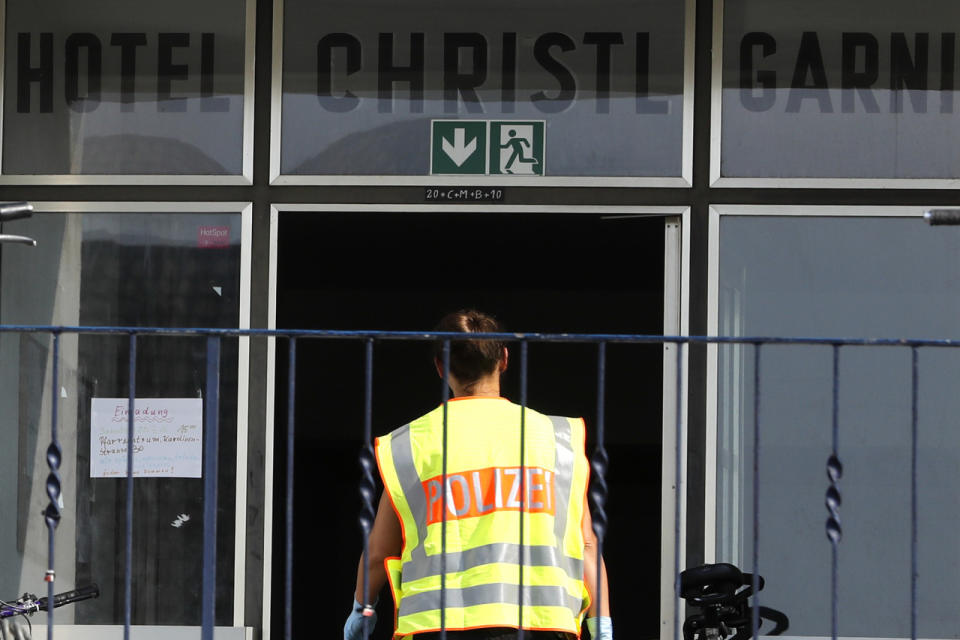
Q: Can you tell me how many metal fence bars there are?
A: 12